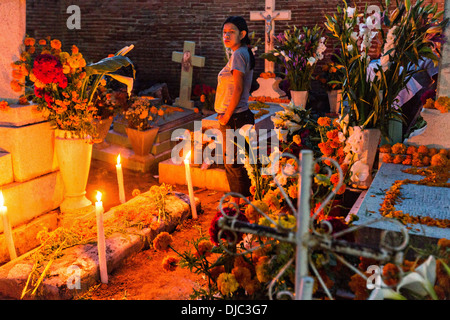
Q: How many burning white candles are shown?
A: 4